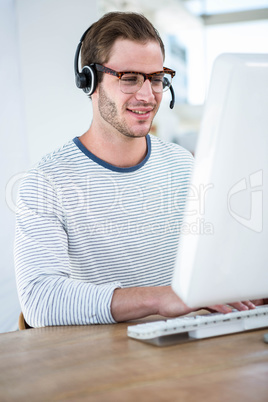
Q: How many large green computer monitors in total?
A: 0